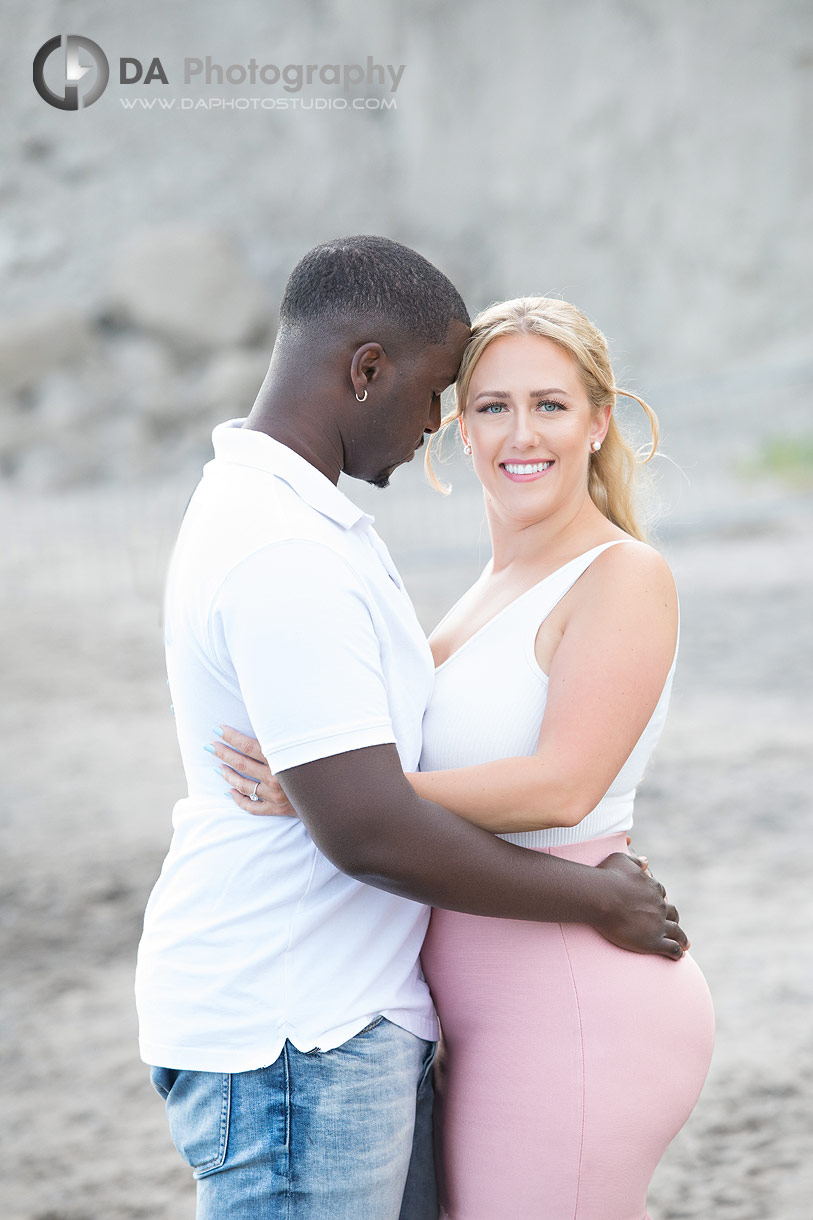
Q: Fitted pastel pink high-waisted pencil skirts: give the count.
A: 1